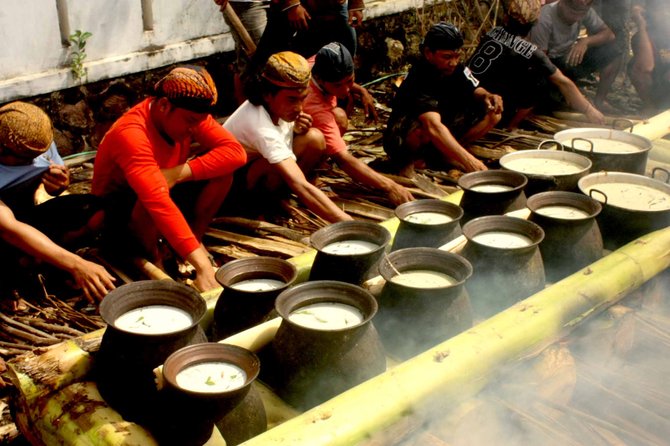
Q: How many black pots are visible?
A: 10